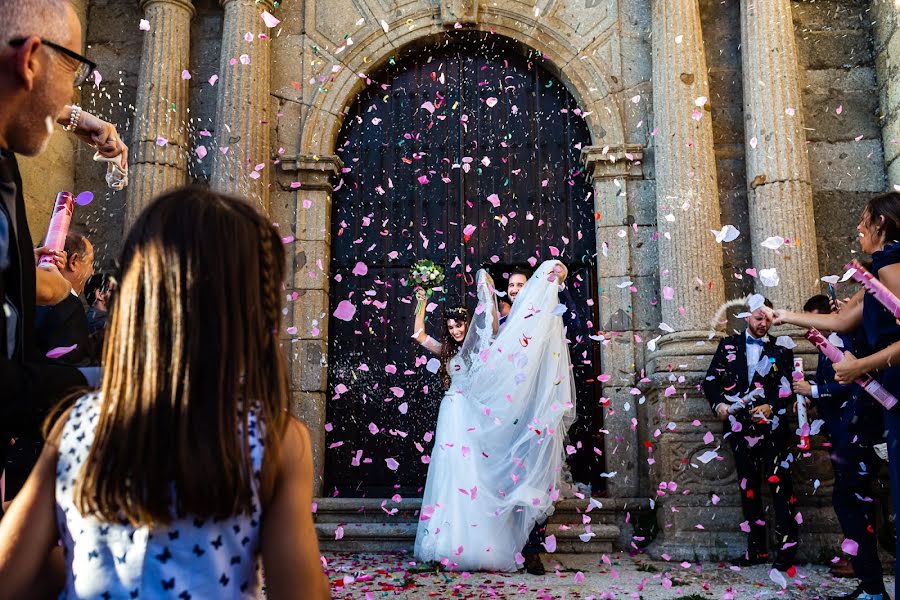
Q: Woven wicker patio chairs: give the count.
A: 0